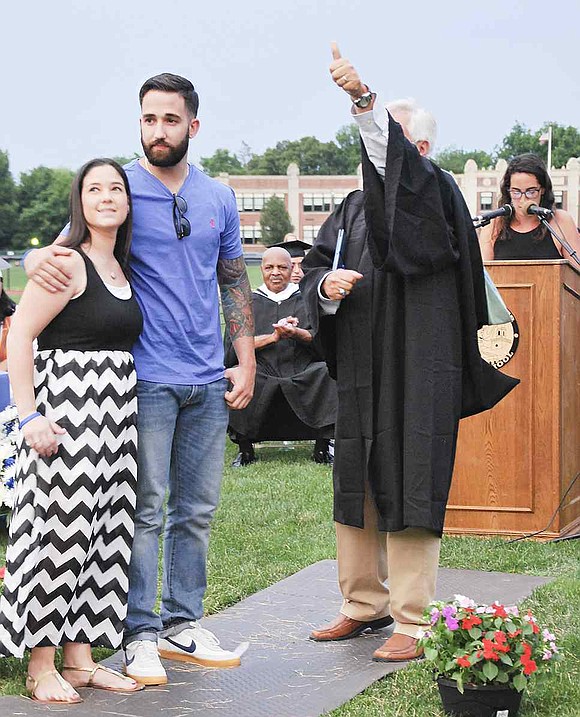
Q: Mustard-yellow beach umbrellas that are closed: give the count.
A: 0